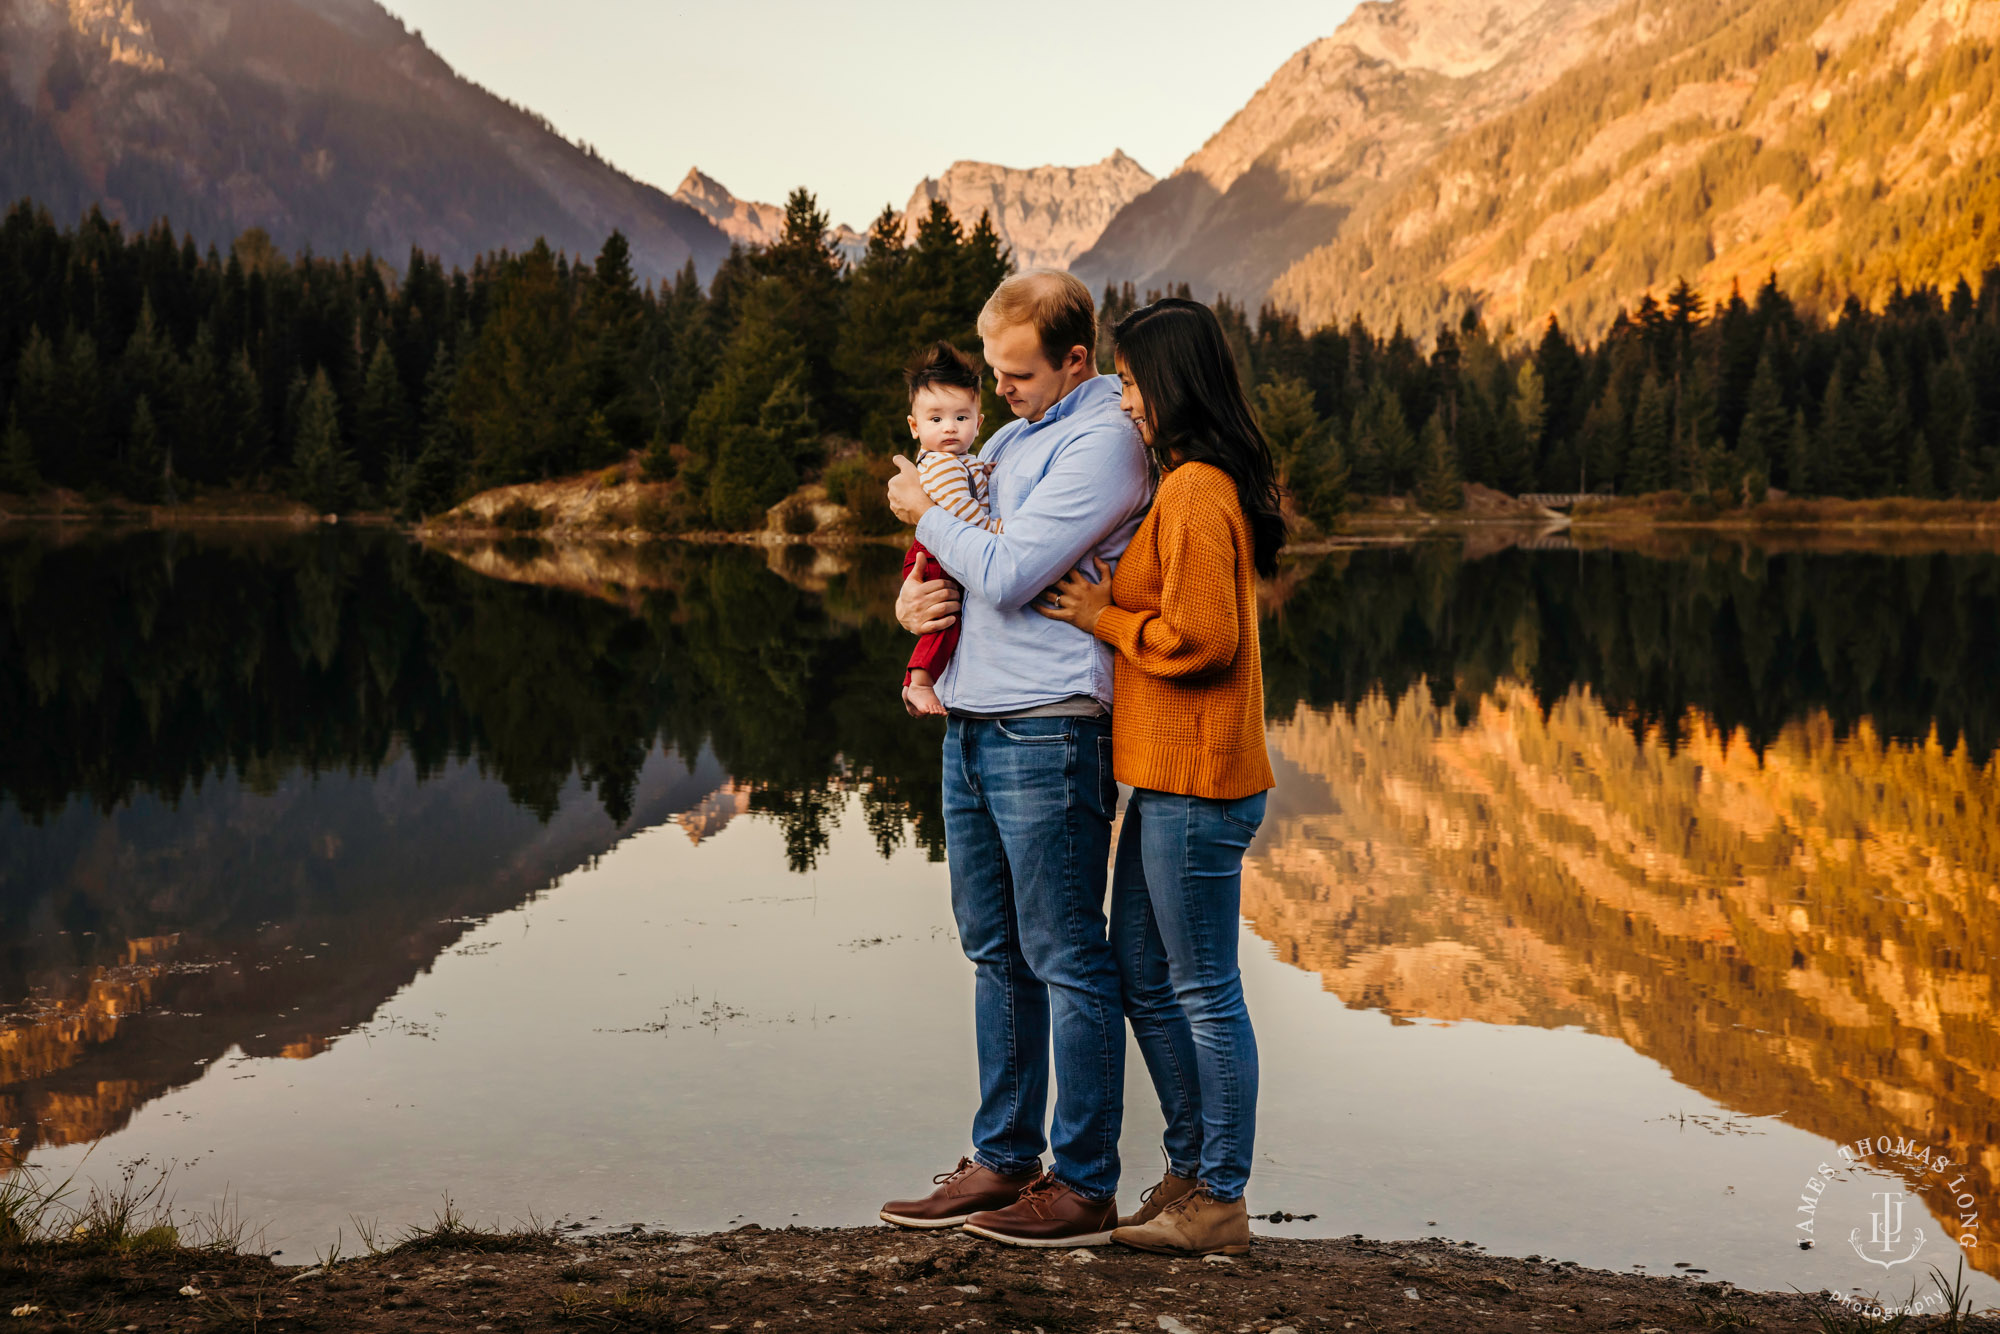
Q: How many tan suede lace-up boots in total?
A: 2